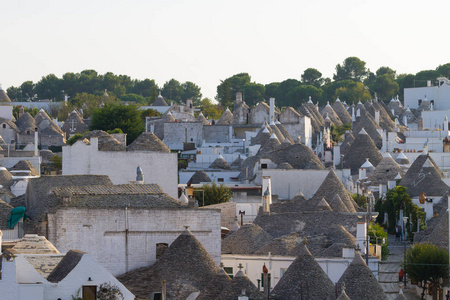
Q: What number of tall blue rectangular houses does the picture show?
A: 0